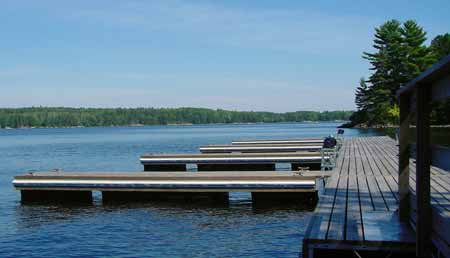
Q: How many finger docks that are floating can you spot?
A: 4